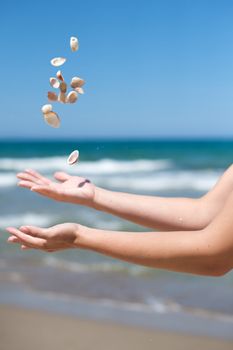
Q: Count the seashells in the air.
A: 13